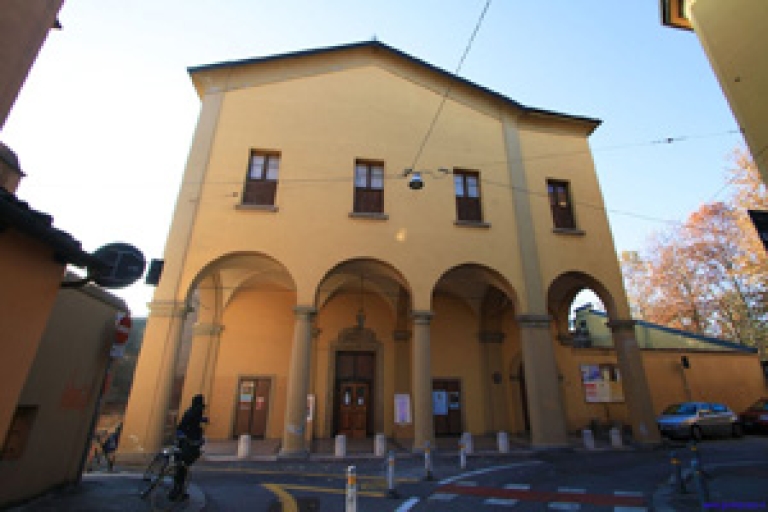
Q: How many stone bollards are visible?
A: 7